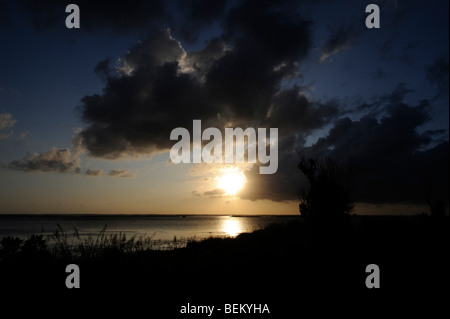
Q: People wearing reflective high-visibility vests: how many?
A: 0